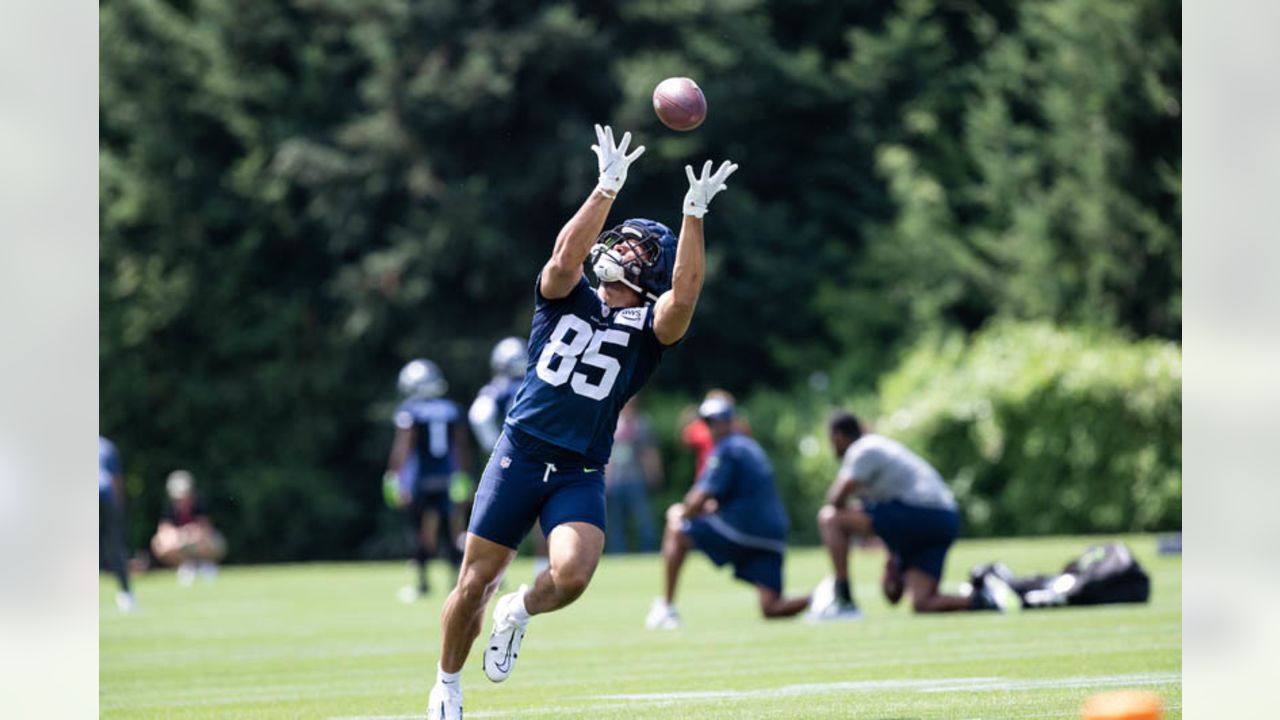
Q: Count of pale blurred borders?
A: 2